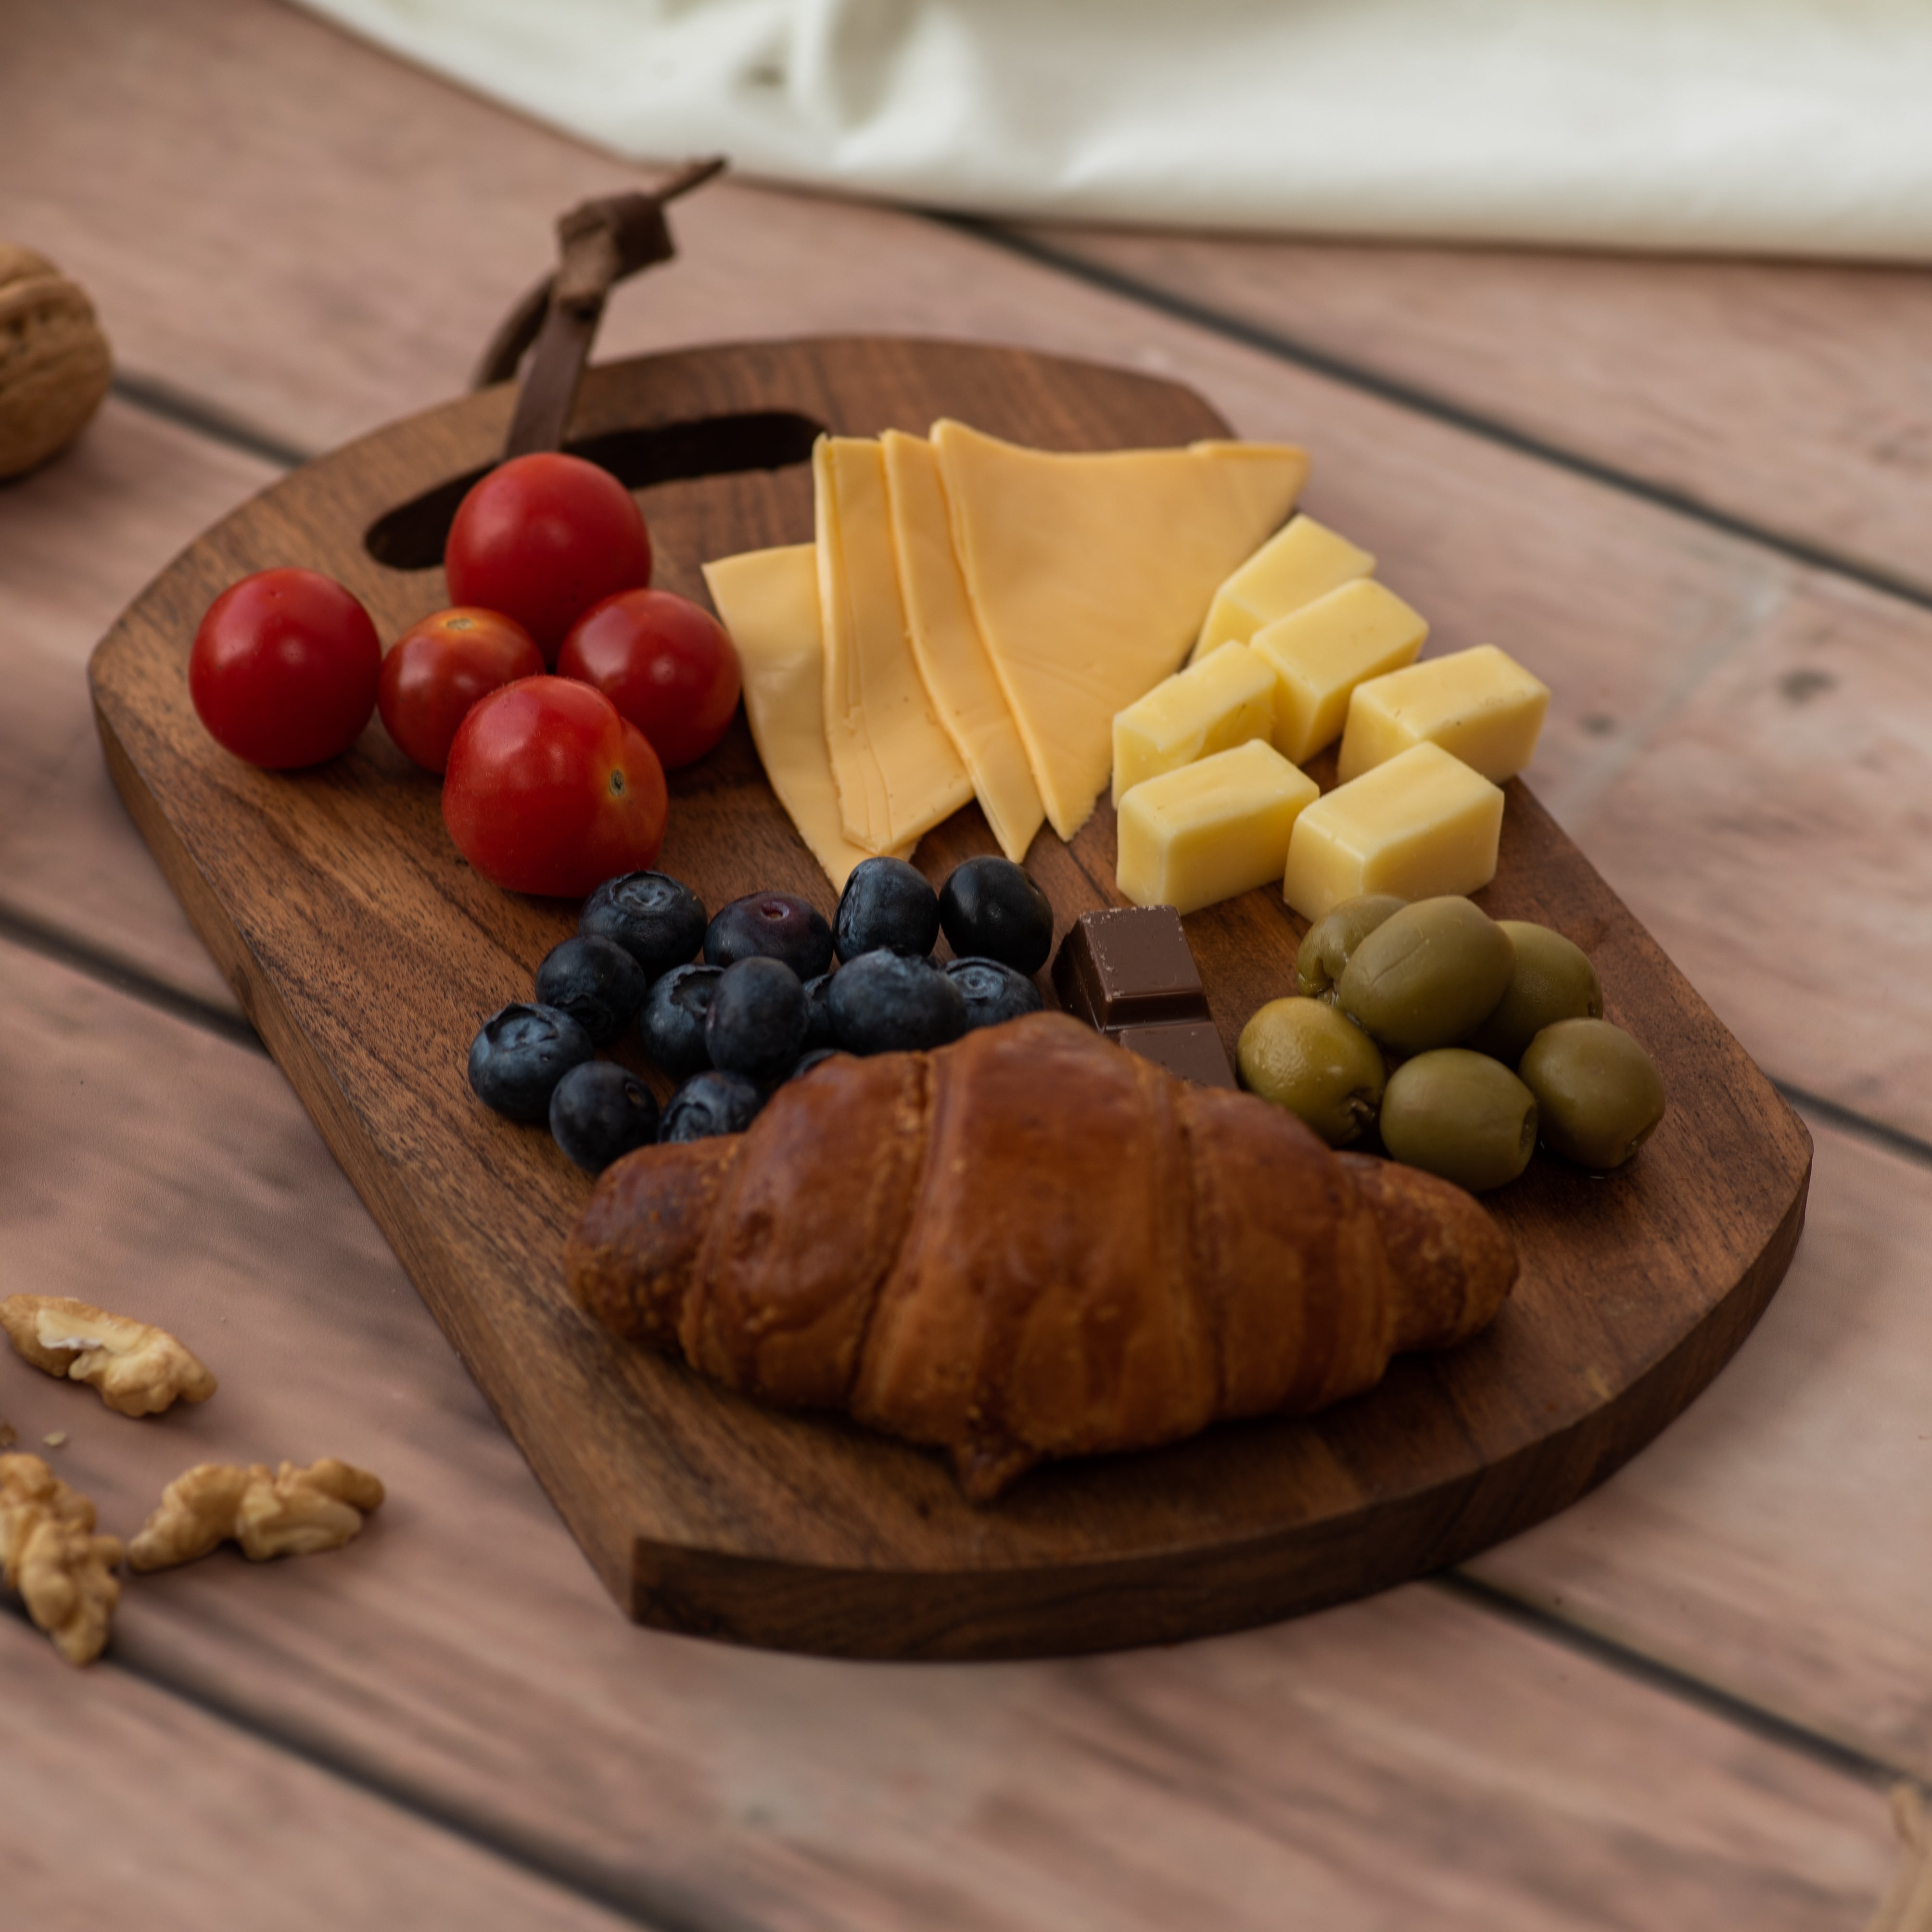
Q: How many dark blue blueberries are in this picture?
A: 14